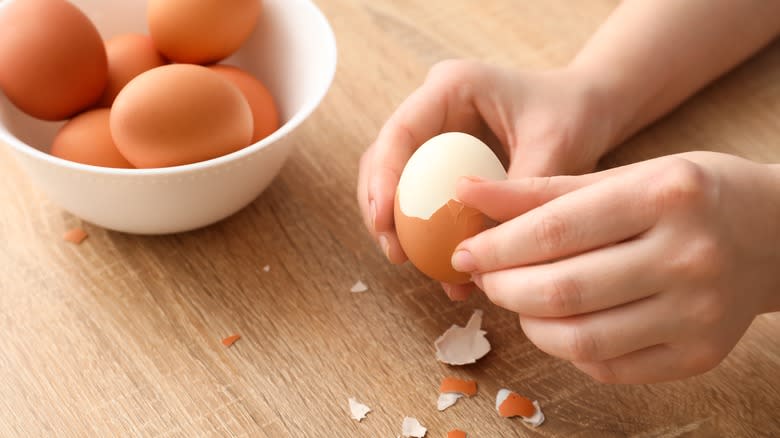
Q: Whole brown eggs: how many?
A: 6